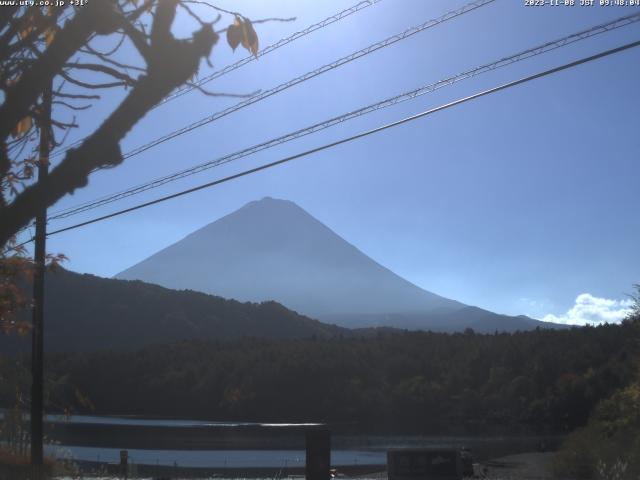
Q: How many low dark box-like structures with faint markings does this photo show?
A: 1